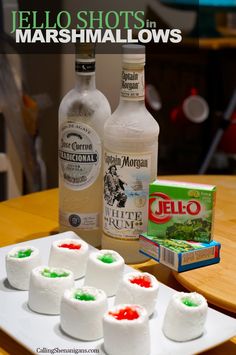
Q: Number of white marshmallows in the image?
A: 8